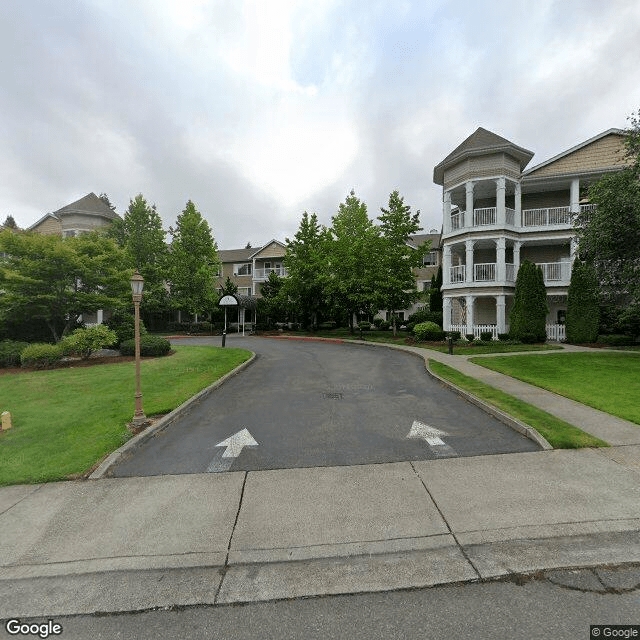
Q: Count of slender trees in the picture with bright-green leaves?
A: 5